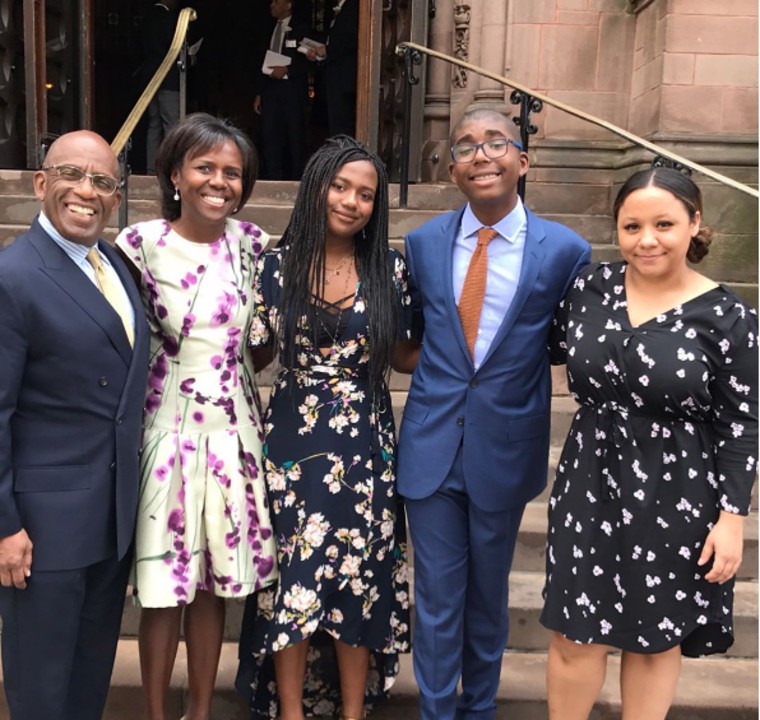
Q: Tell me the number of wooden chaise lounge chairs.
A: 0